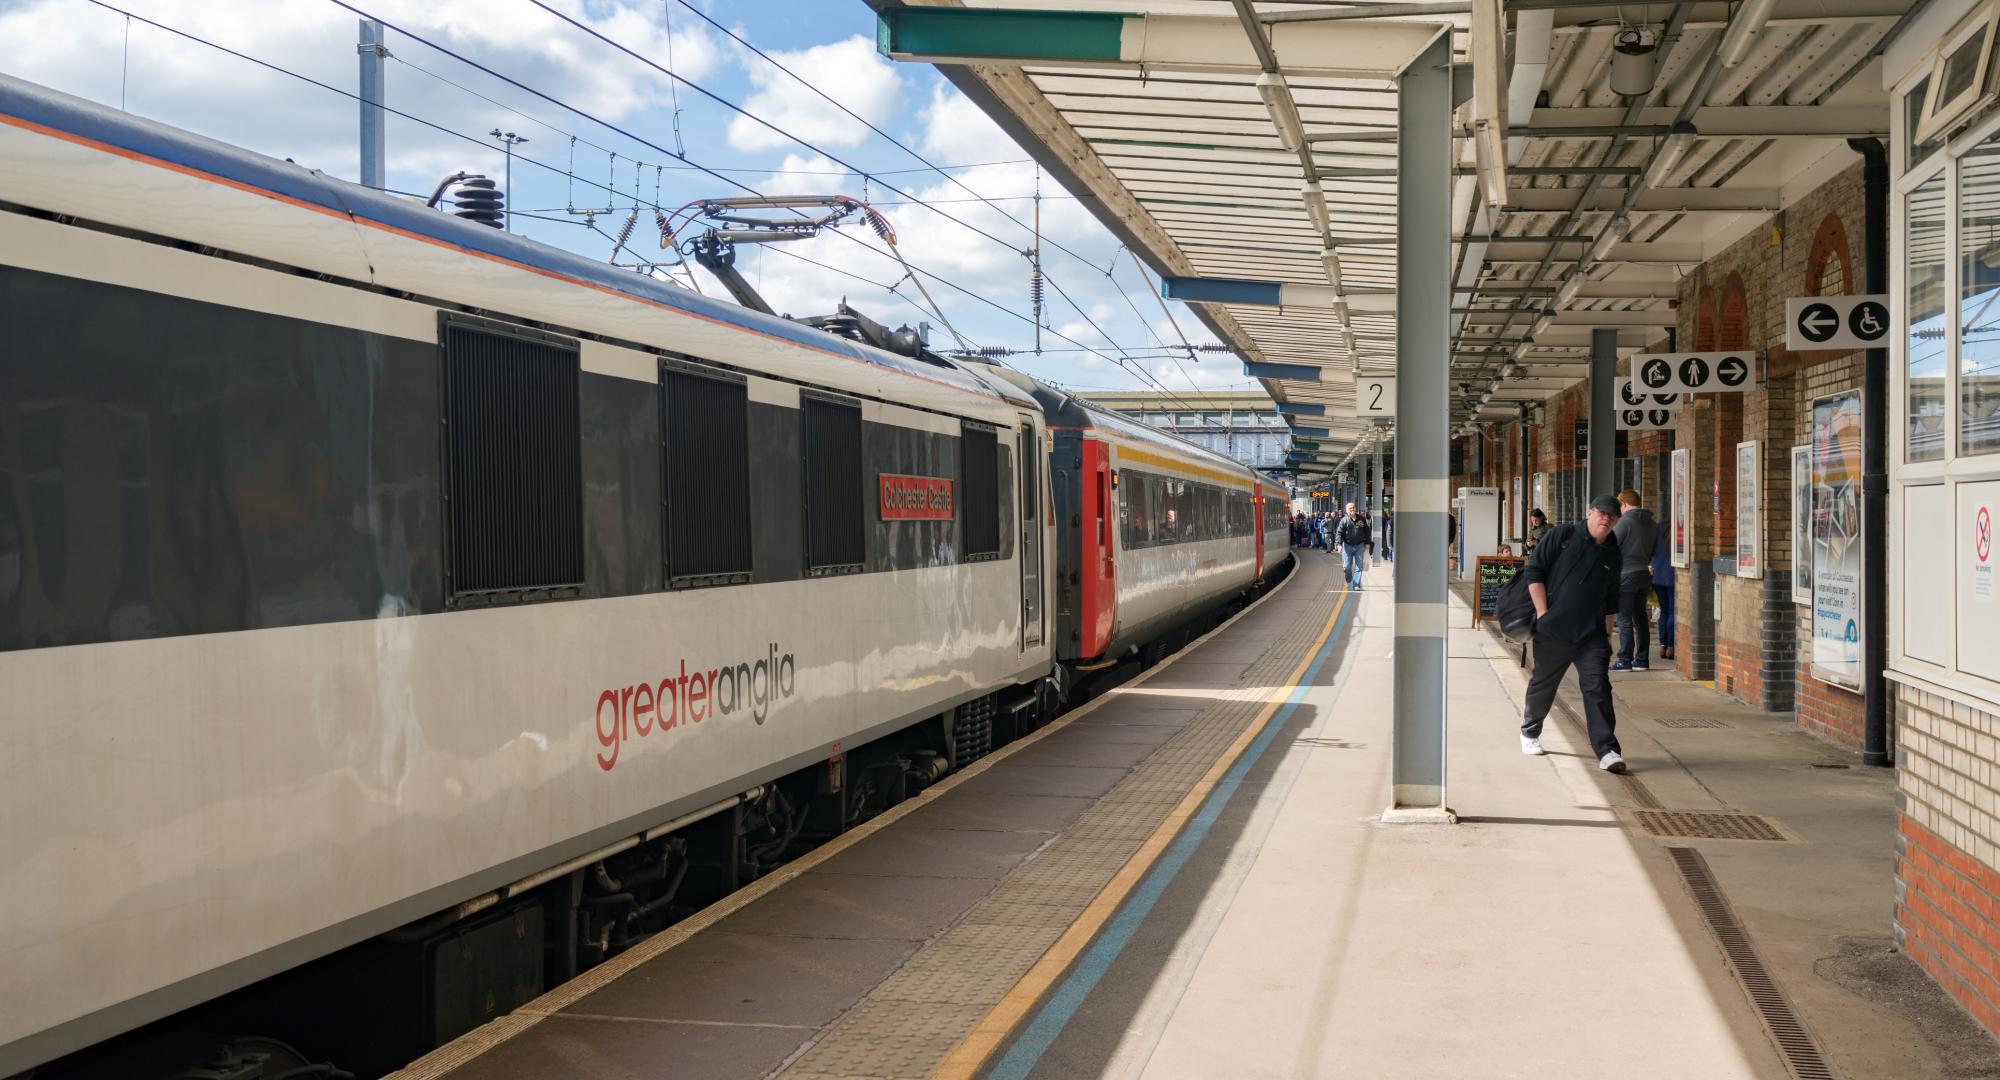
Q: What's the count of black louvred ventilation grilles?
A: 4